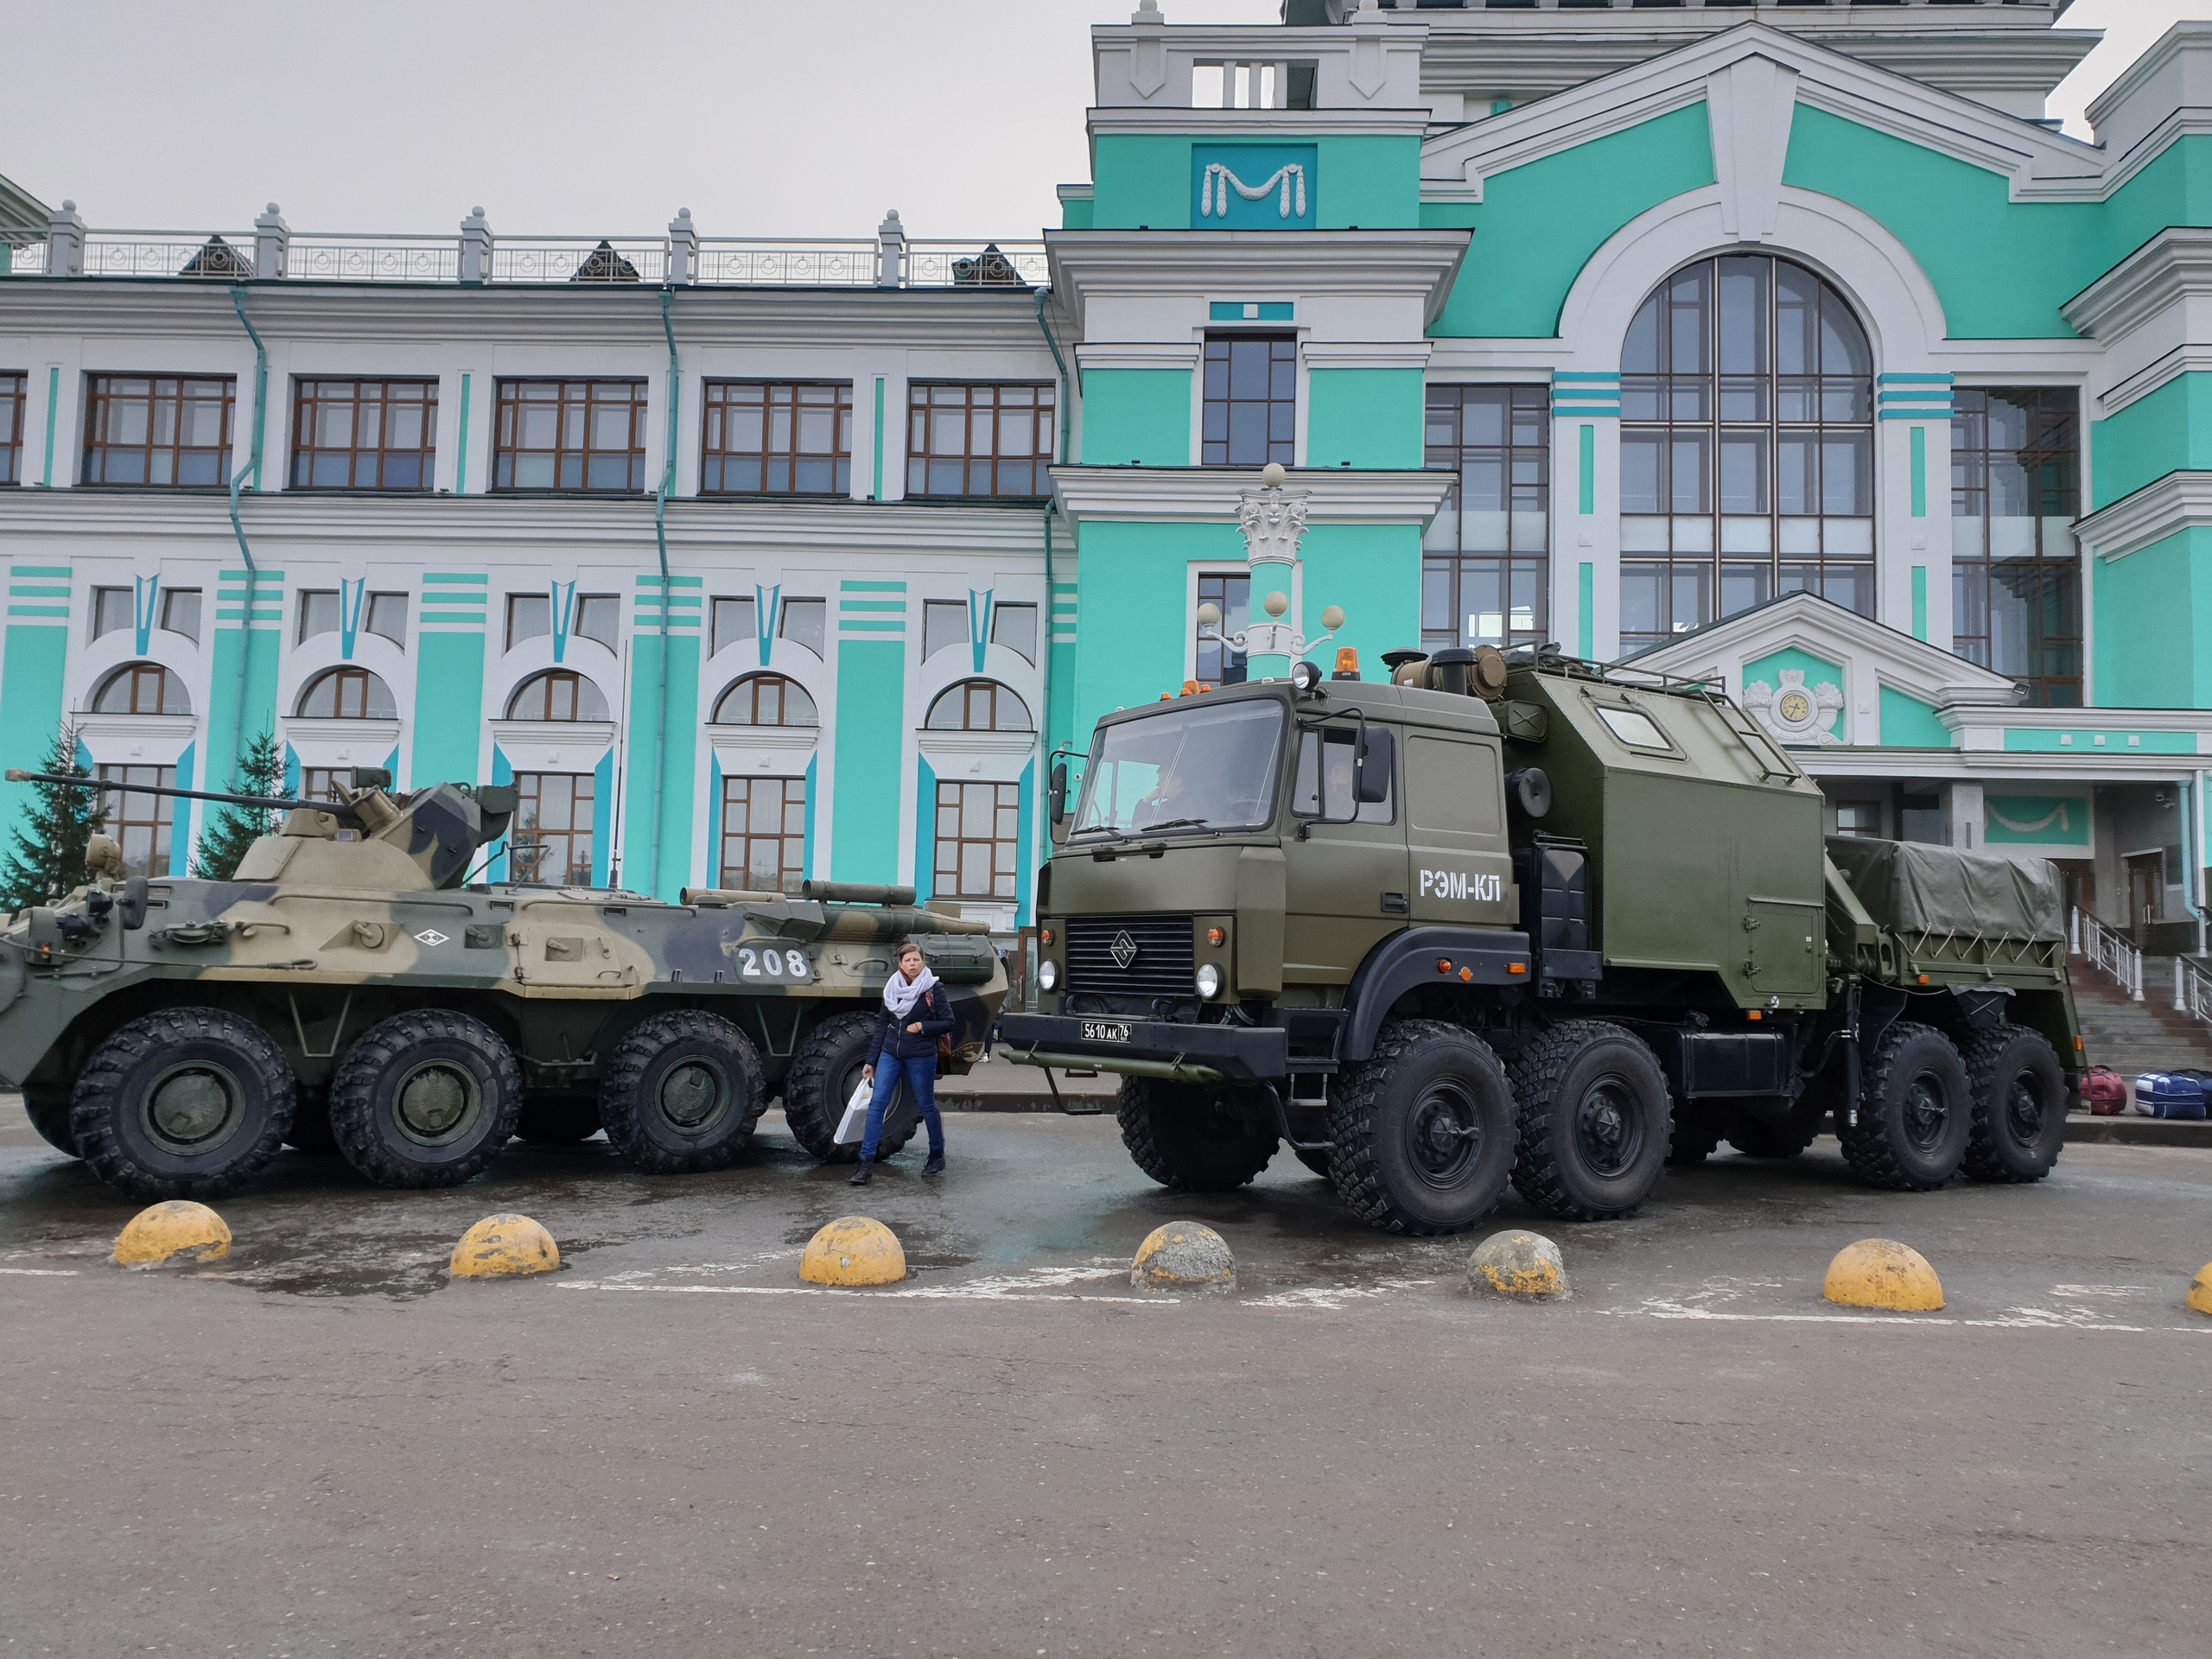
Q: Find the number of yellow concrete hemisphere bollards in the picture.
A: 7